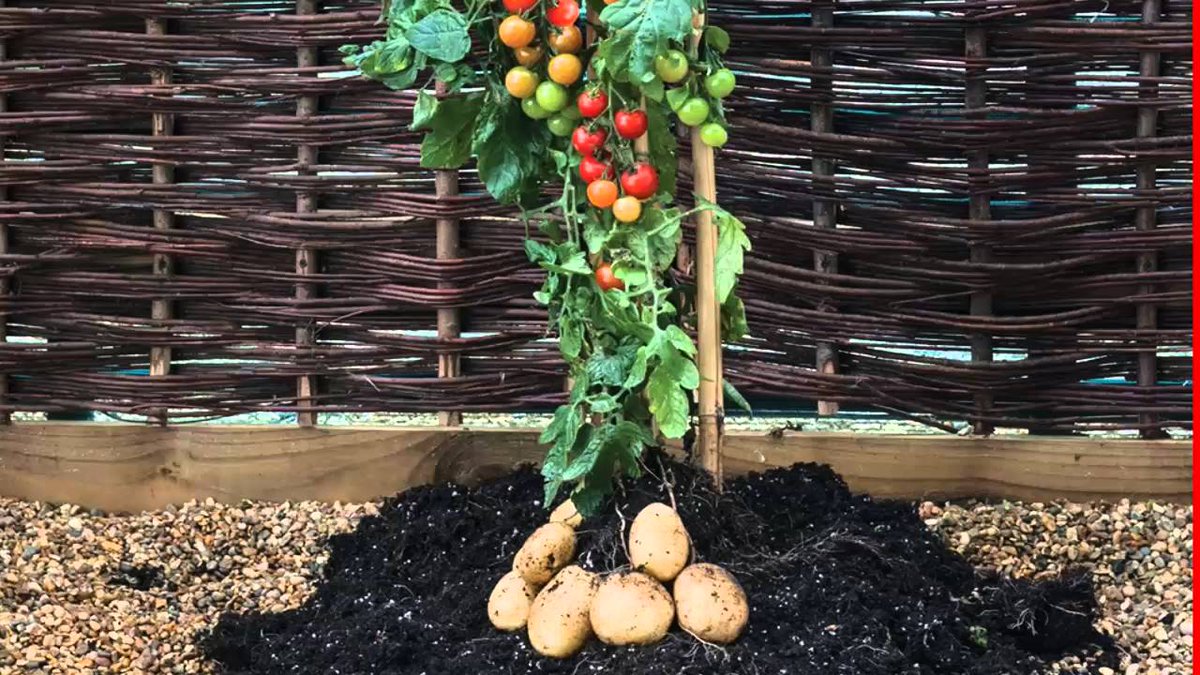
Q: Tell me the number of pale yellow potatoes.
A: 7